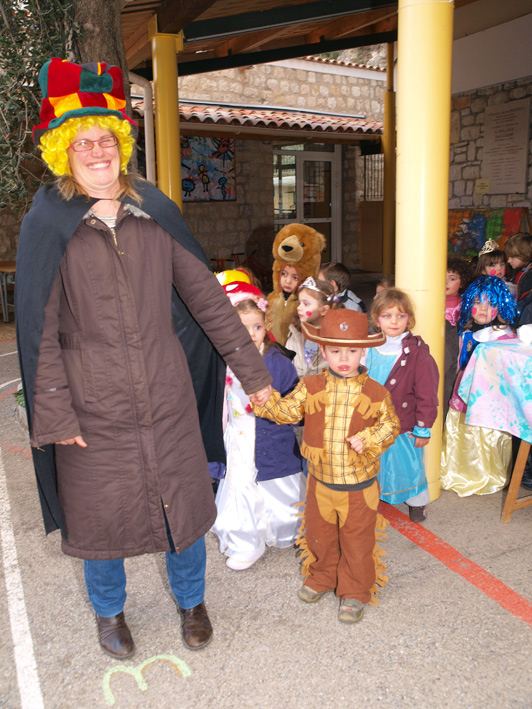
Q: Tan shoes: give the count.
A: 2